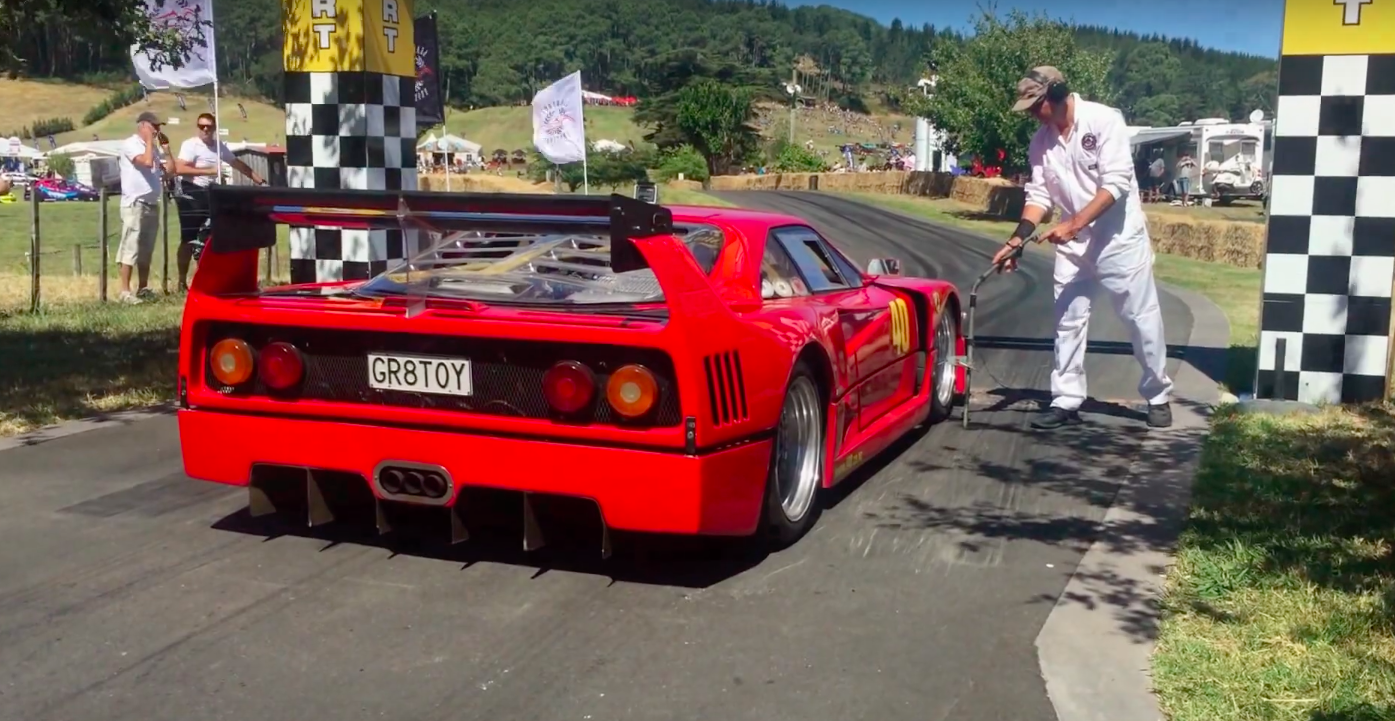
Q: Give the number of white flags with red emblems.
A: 2